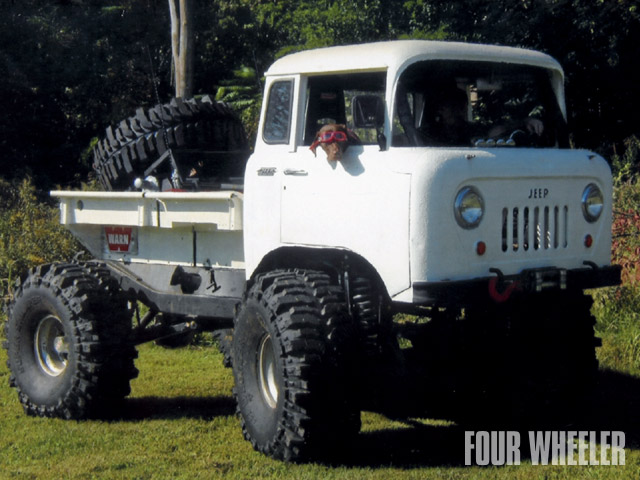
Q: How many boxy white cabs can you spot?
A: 1